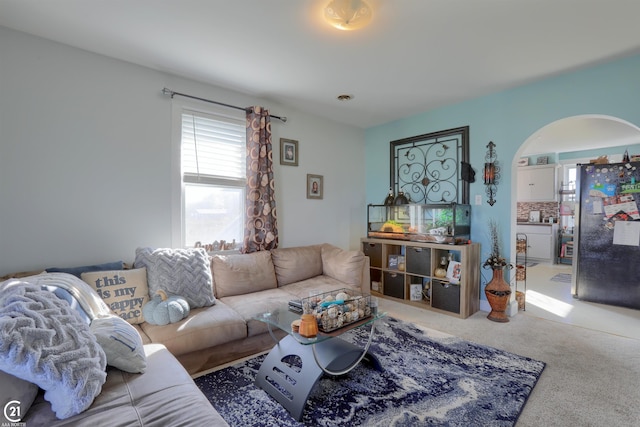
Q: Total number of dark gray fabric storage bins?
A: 4